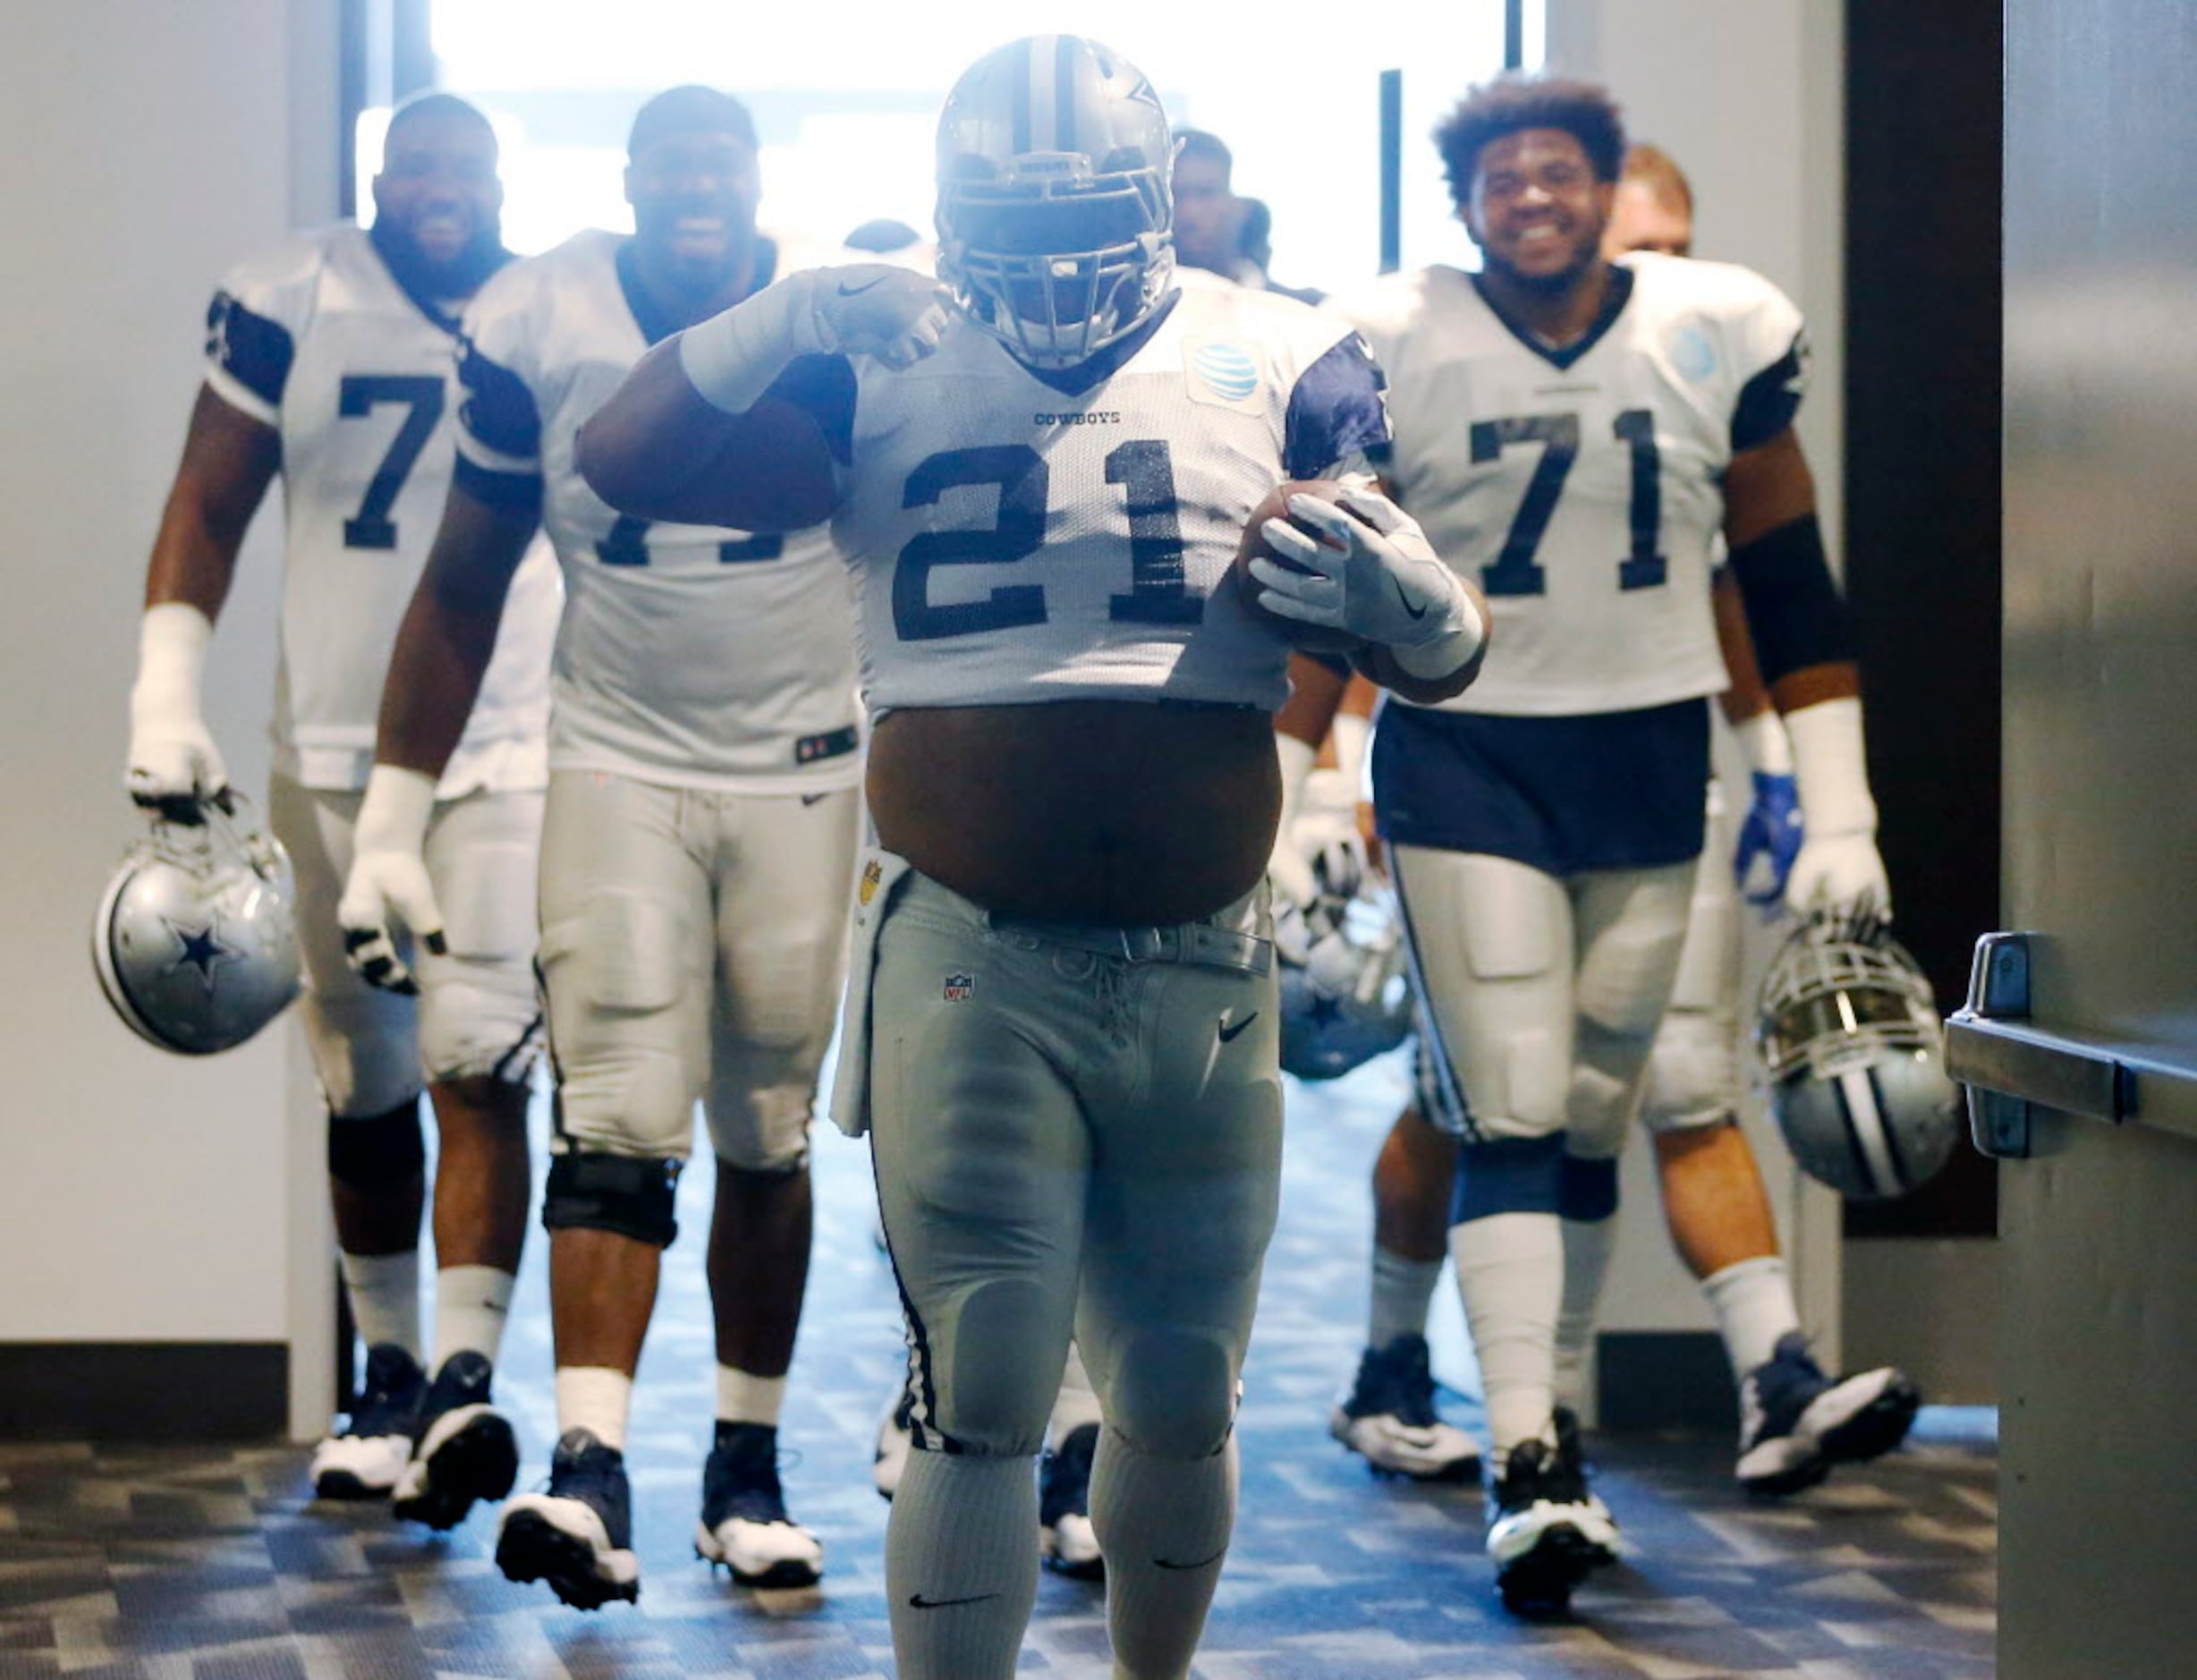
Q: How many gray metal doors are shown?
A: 1